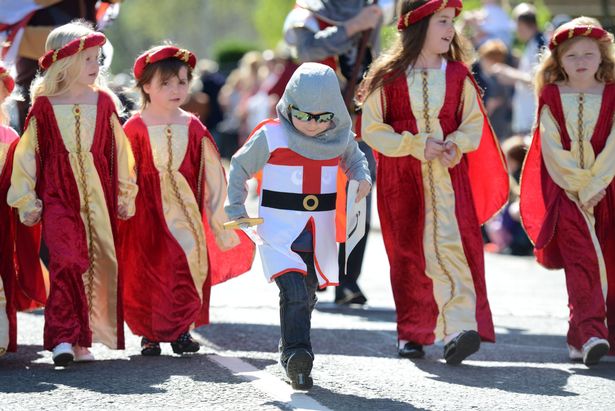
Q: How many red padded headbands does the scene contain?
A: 5